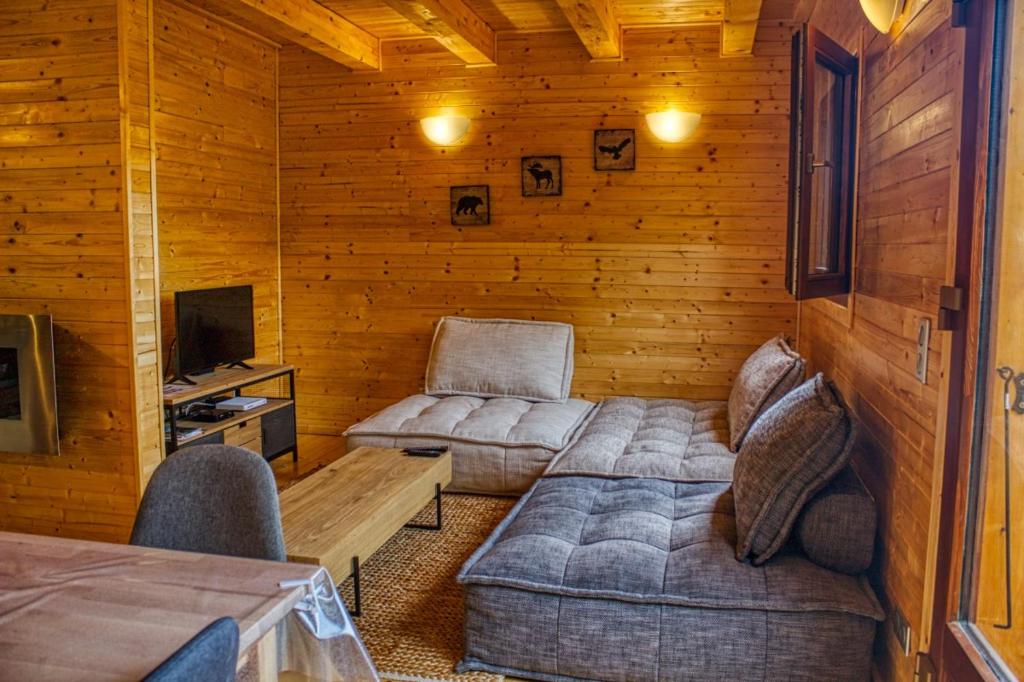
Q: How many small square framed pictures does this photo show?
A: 3